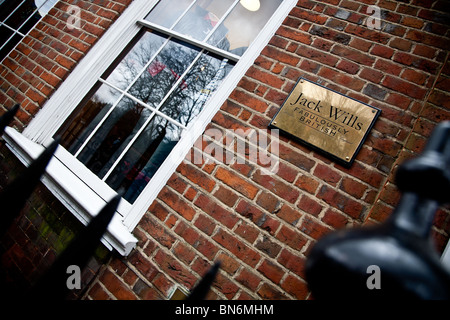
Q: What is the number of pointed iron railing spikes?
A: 4